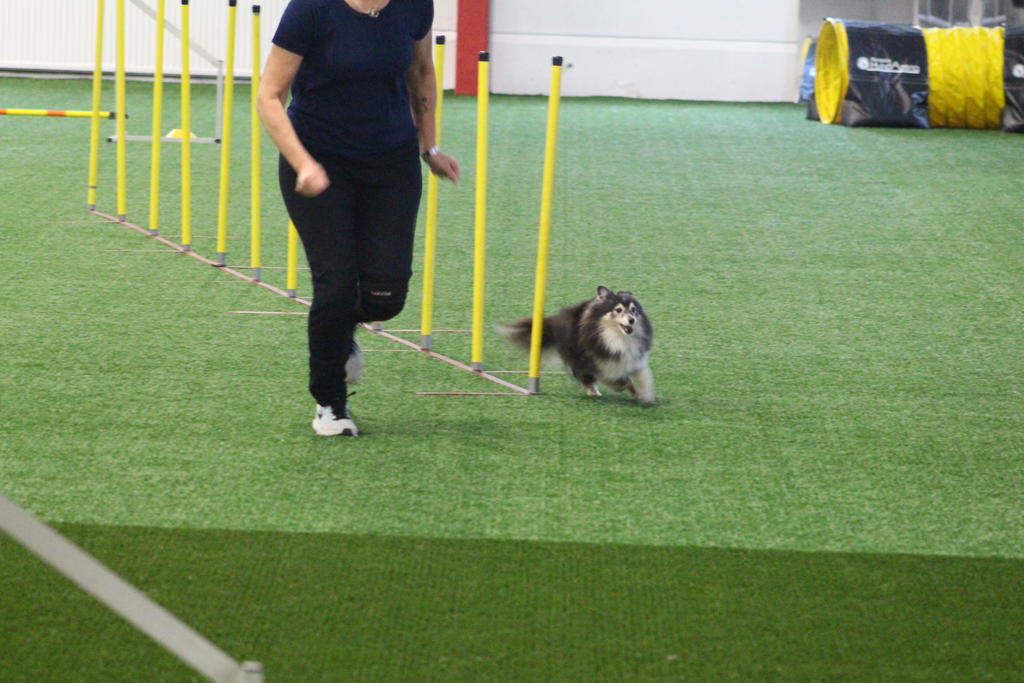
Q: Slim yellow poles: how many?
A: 10